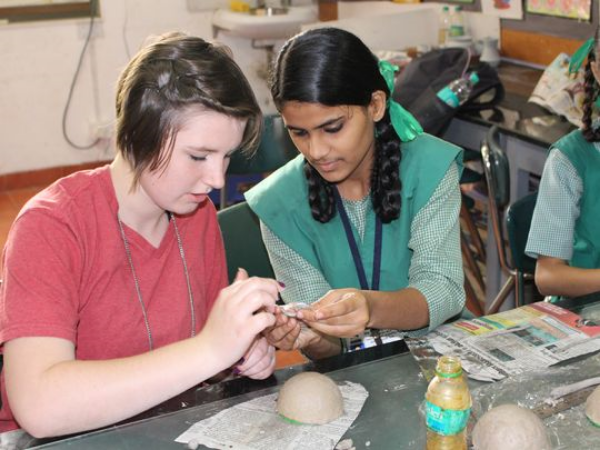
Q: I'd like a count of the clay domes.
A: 3